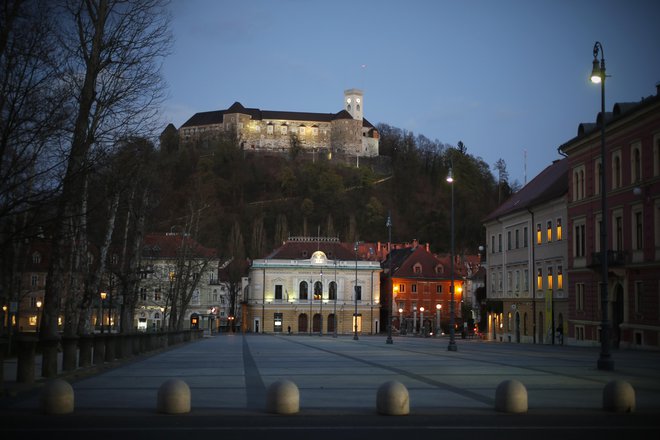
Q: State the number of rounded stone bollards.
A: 6